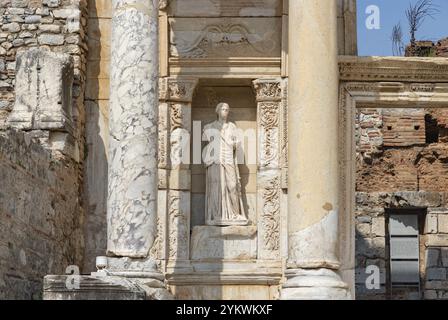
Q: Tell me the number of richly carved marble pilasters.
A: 2